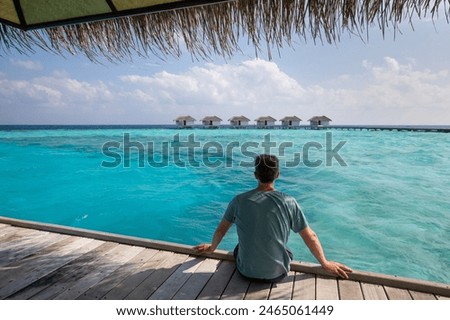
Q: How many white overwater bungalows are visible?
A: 6